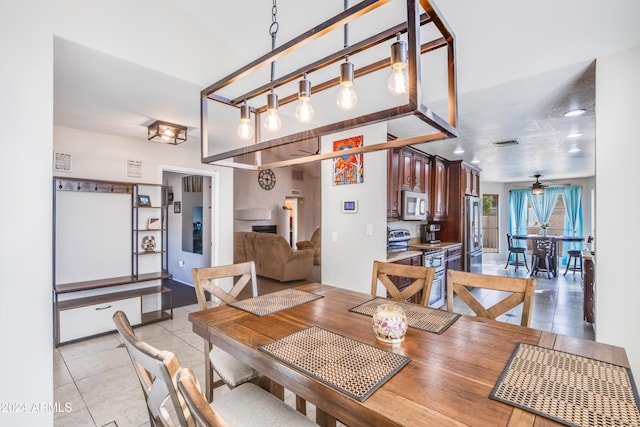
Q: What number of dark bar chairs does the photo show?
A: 3